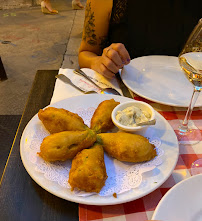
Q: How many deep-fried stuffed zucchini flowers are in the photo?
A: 5